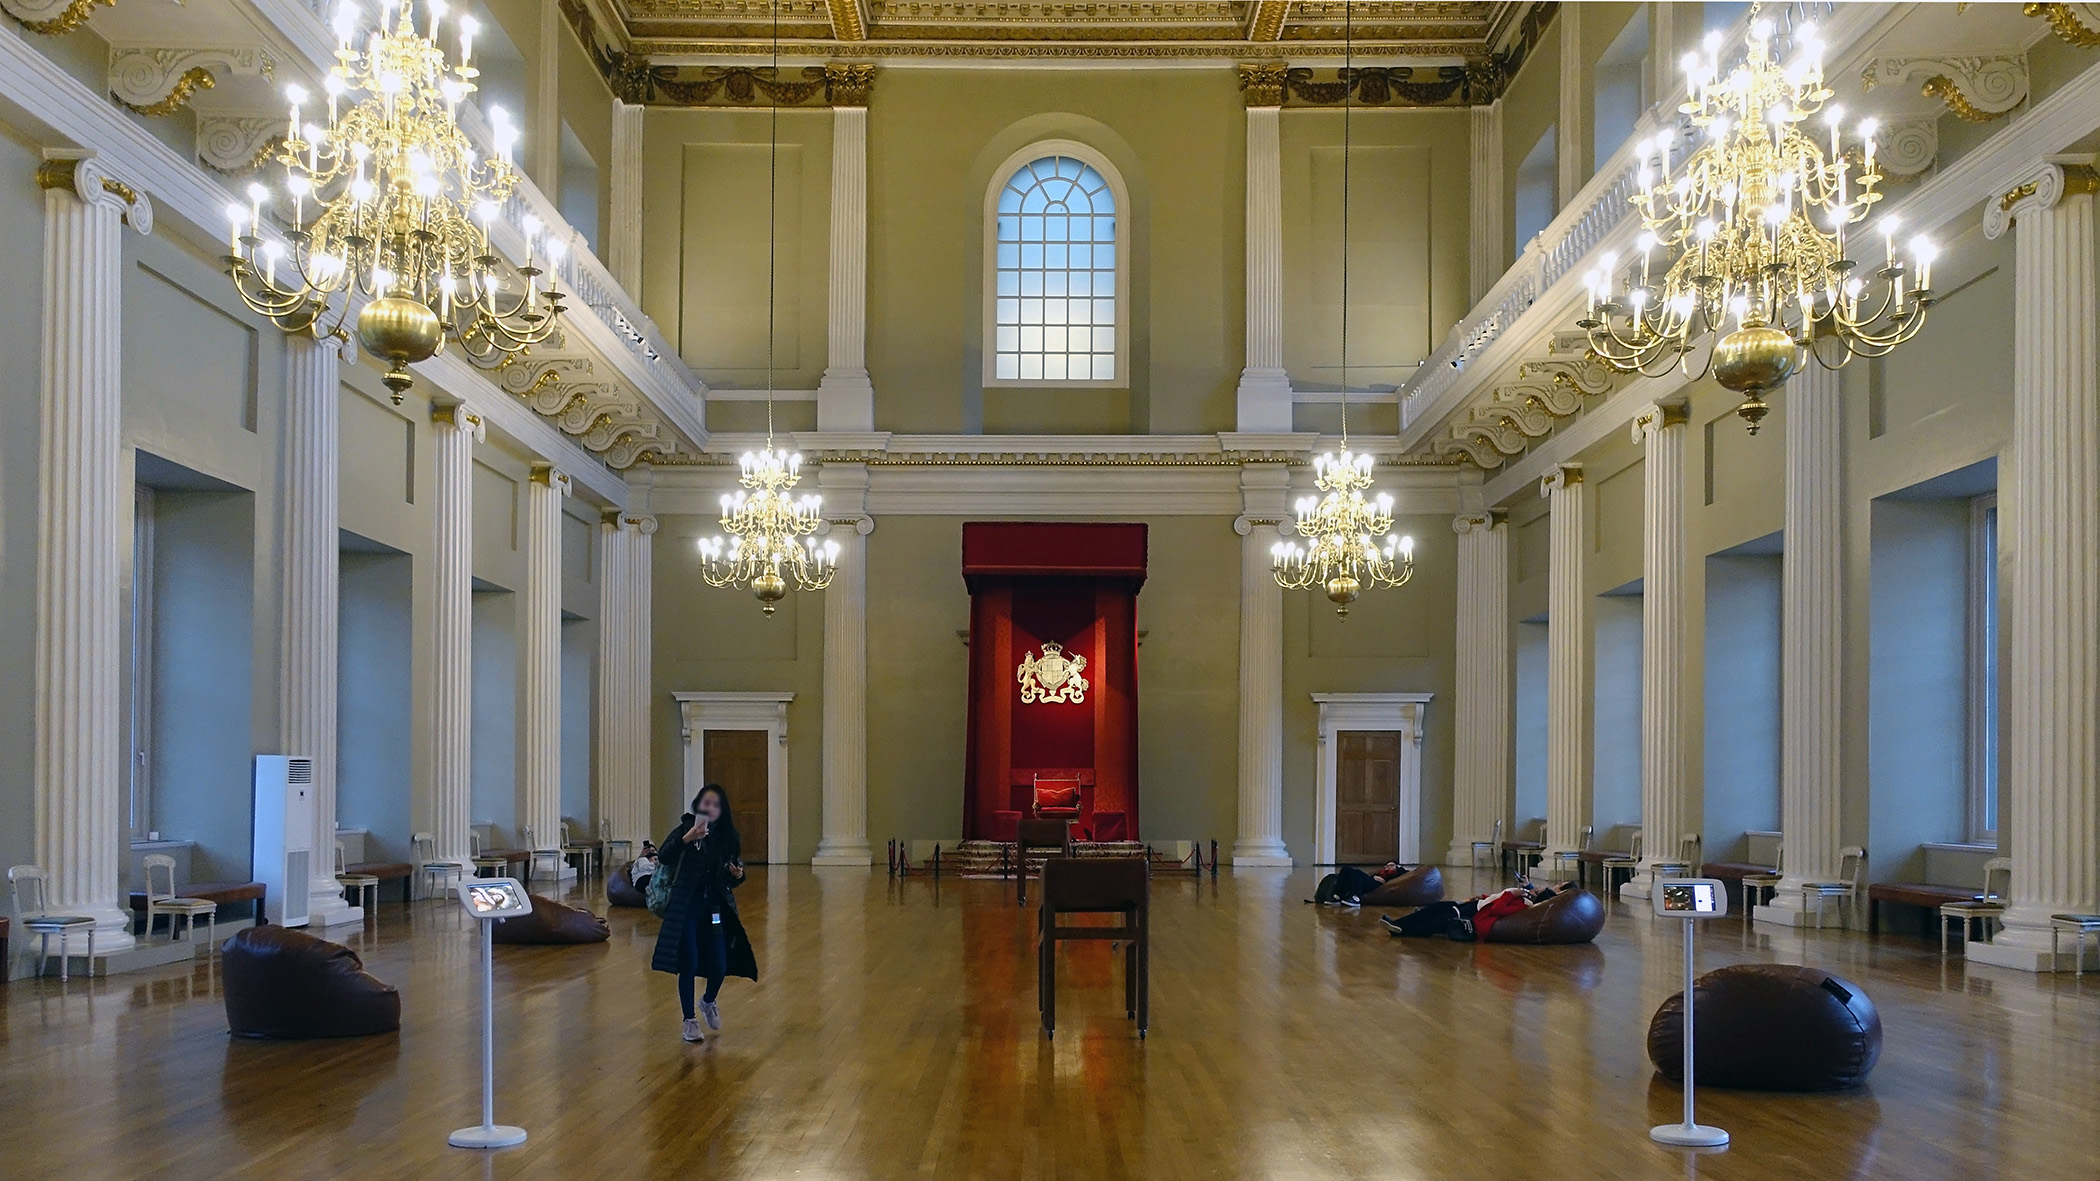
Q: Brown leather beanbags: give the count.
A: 6